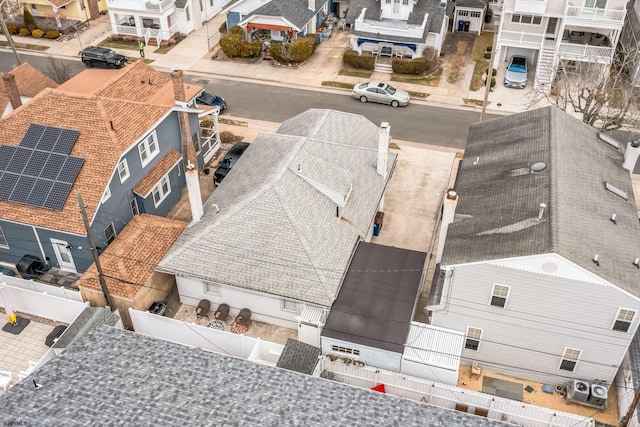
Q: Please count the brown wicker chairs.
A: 3